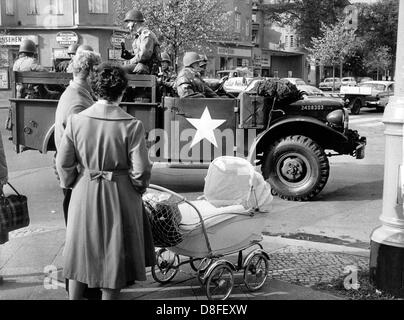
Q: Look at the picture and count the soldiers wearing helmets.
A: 7